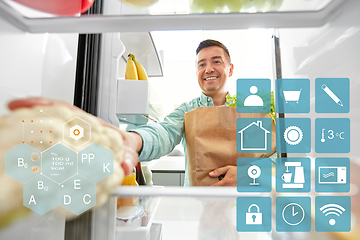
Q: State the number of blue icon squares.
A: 12